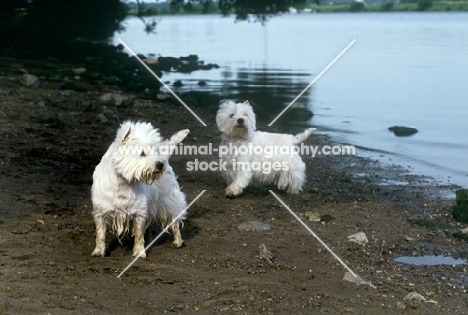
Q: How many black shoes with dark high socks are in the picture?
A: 0